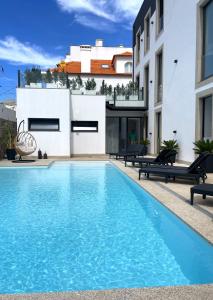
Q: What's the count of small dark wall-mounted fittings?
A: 6